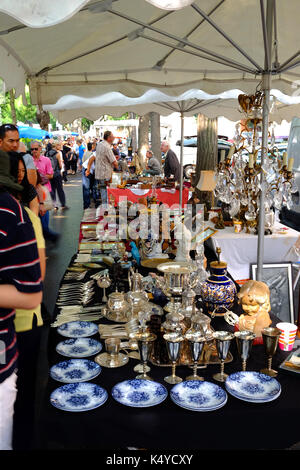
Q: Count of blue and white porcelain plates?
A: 7